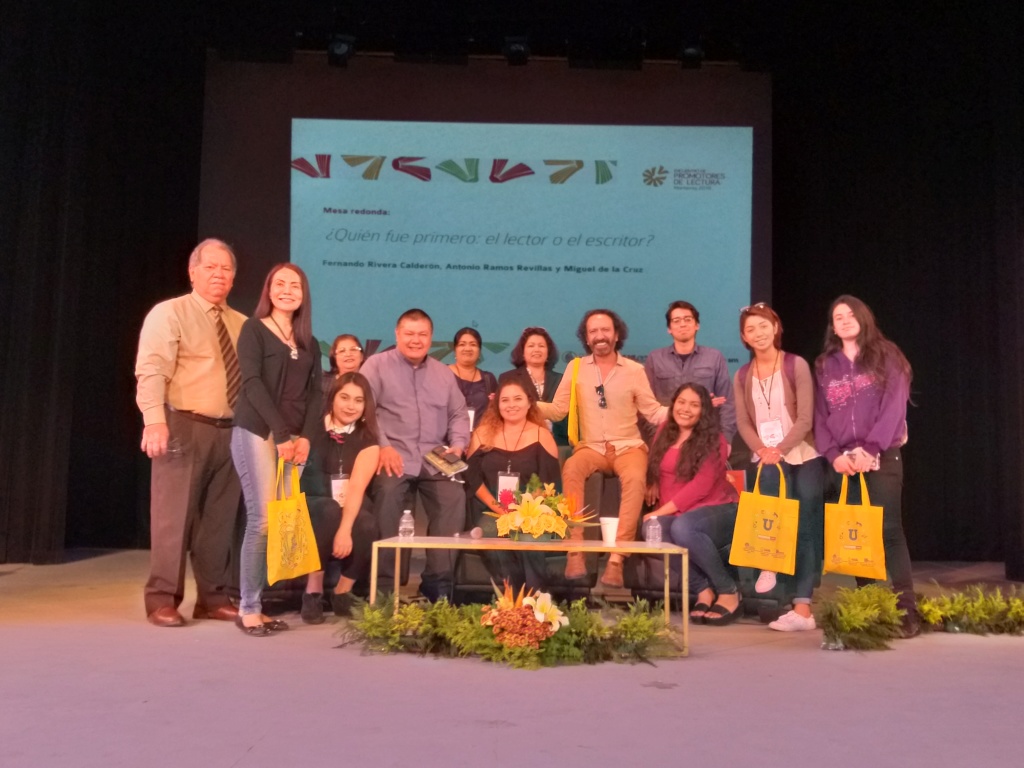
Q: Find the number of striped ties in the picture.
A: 1